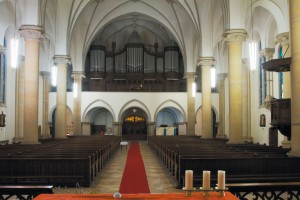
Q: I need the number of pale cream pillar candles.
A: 3